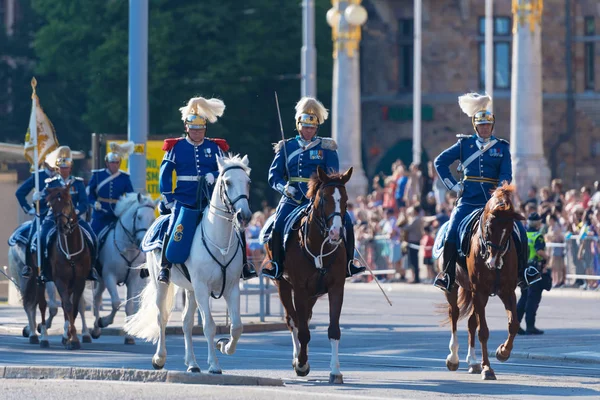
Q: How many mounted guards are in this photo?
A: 6